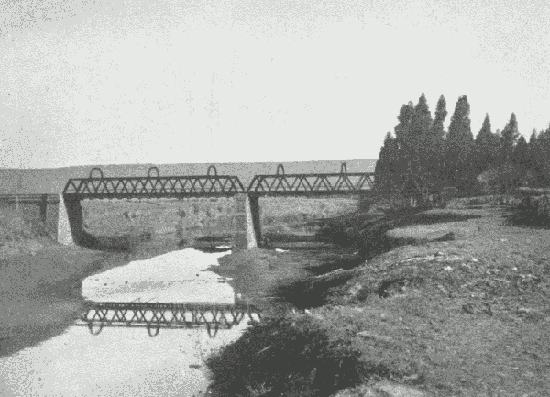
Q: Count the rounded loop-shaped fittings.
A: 5